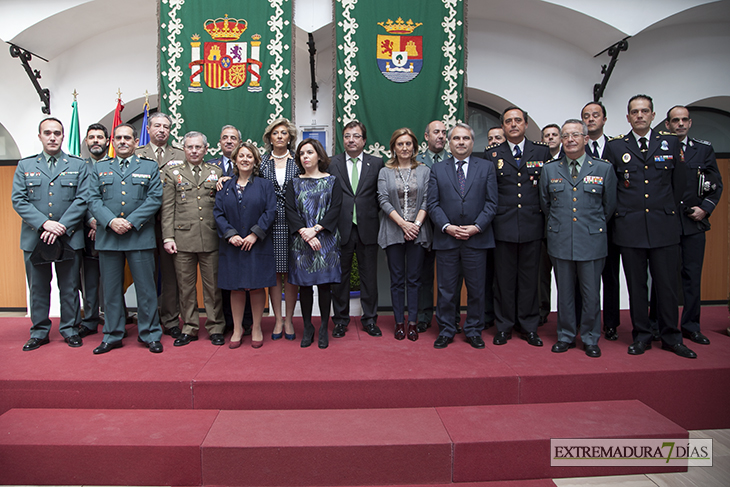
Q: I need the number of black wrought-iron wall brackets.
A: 3